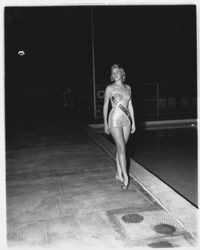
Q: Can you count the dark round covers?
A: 3